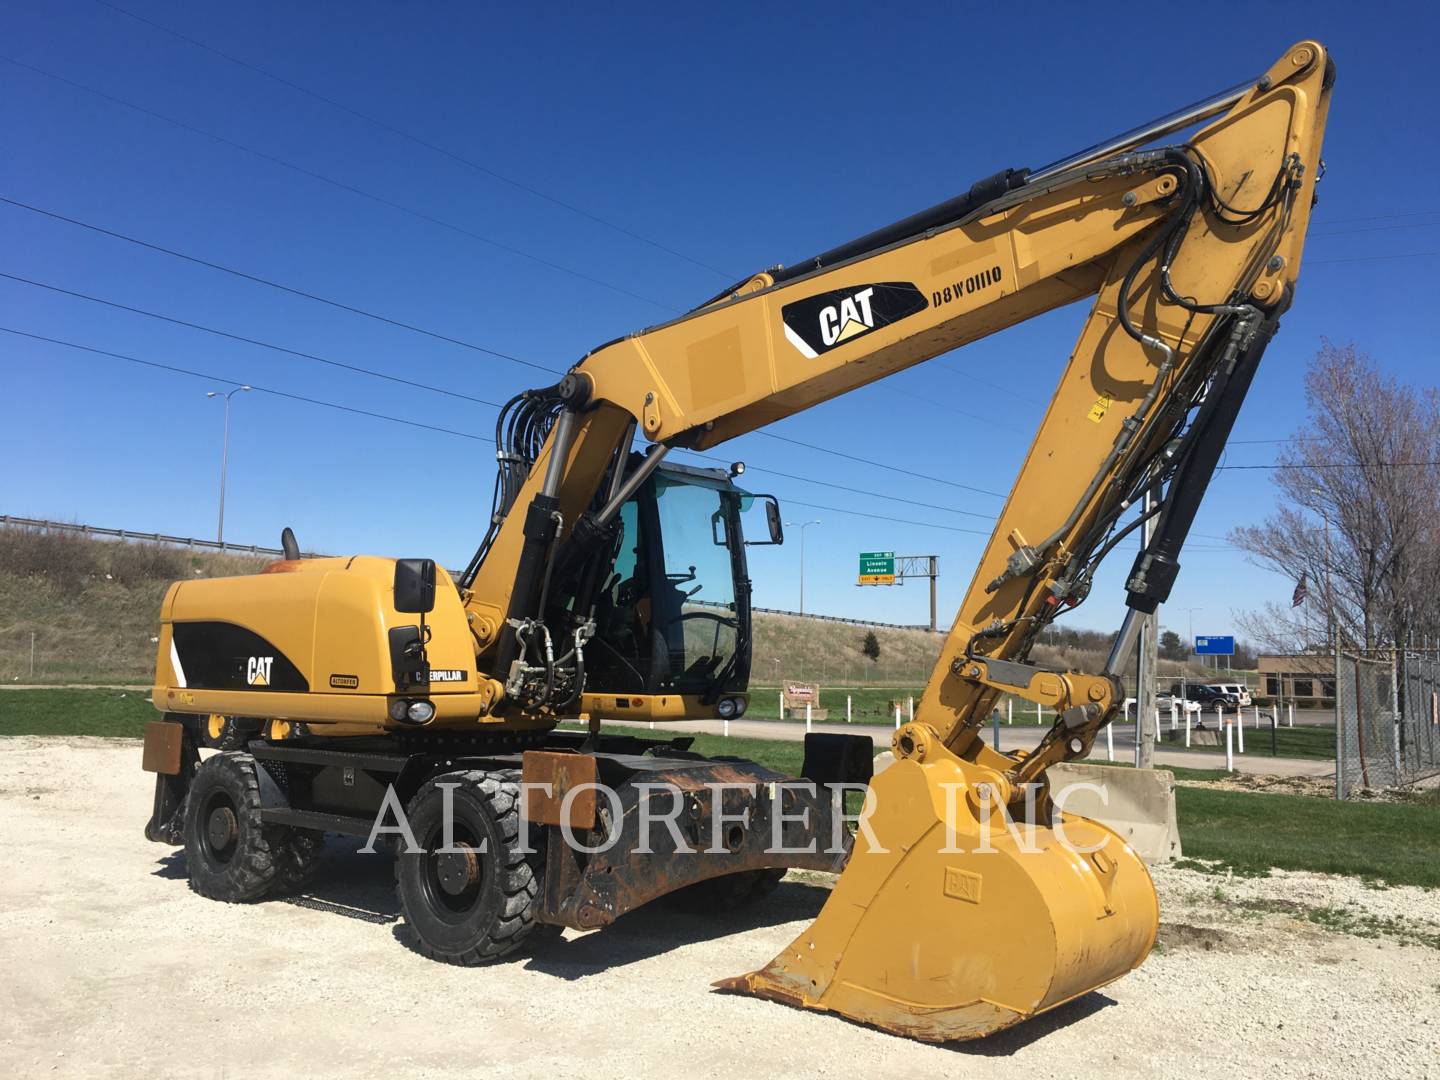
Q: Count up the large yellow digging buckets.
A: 1